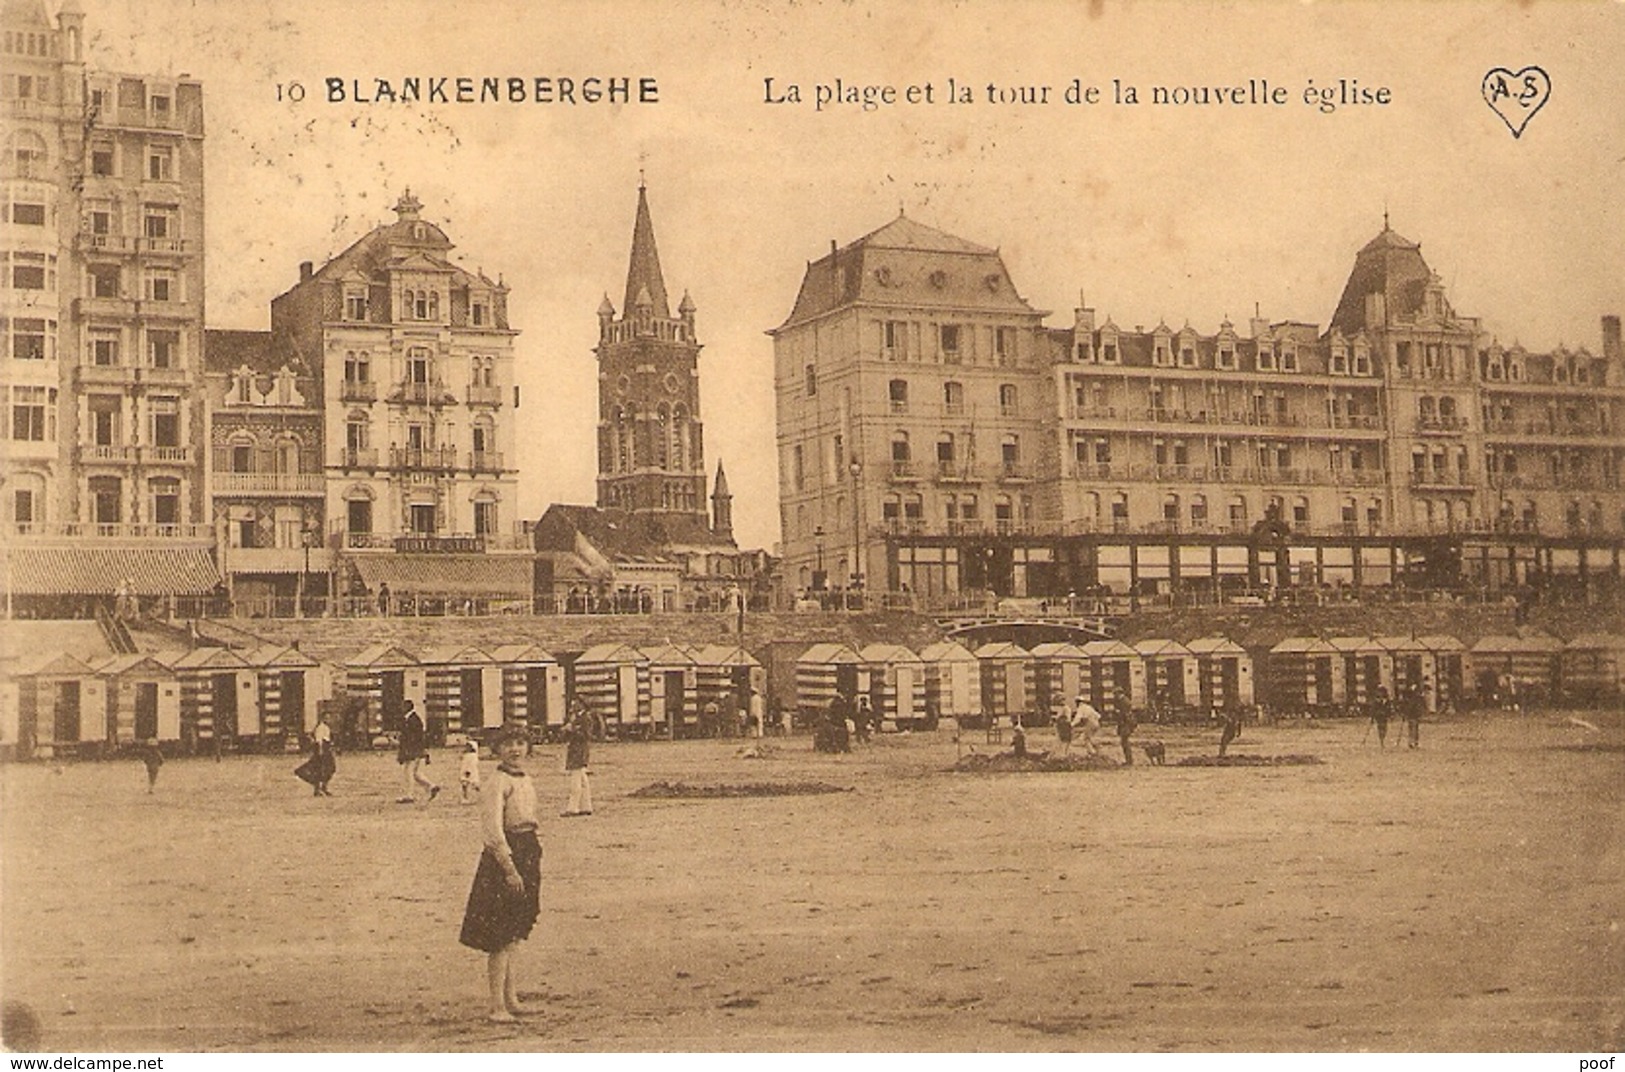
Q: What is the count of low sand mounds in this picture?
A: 3